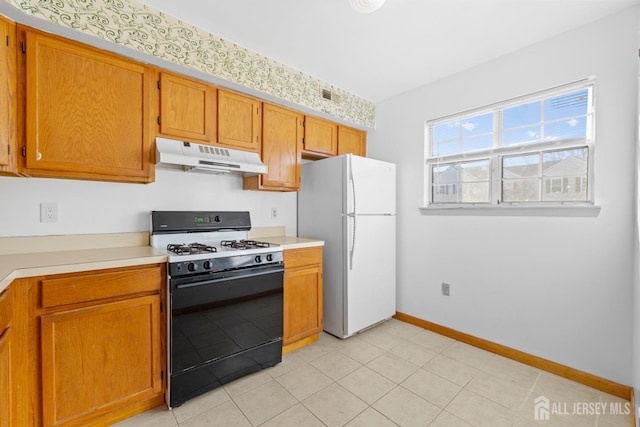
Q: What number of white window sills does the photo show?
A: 1